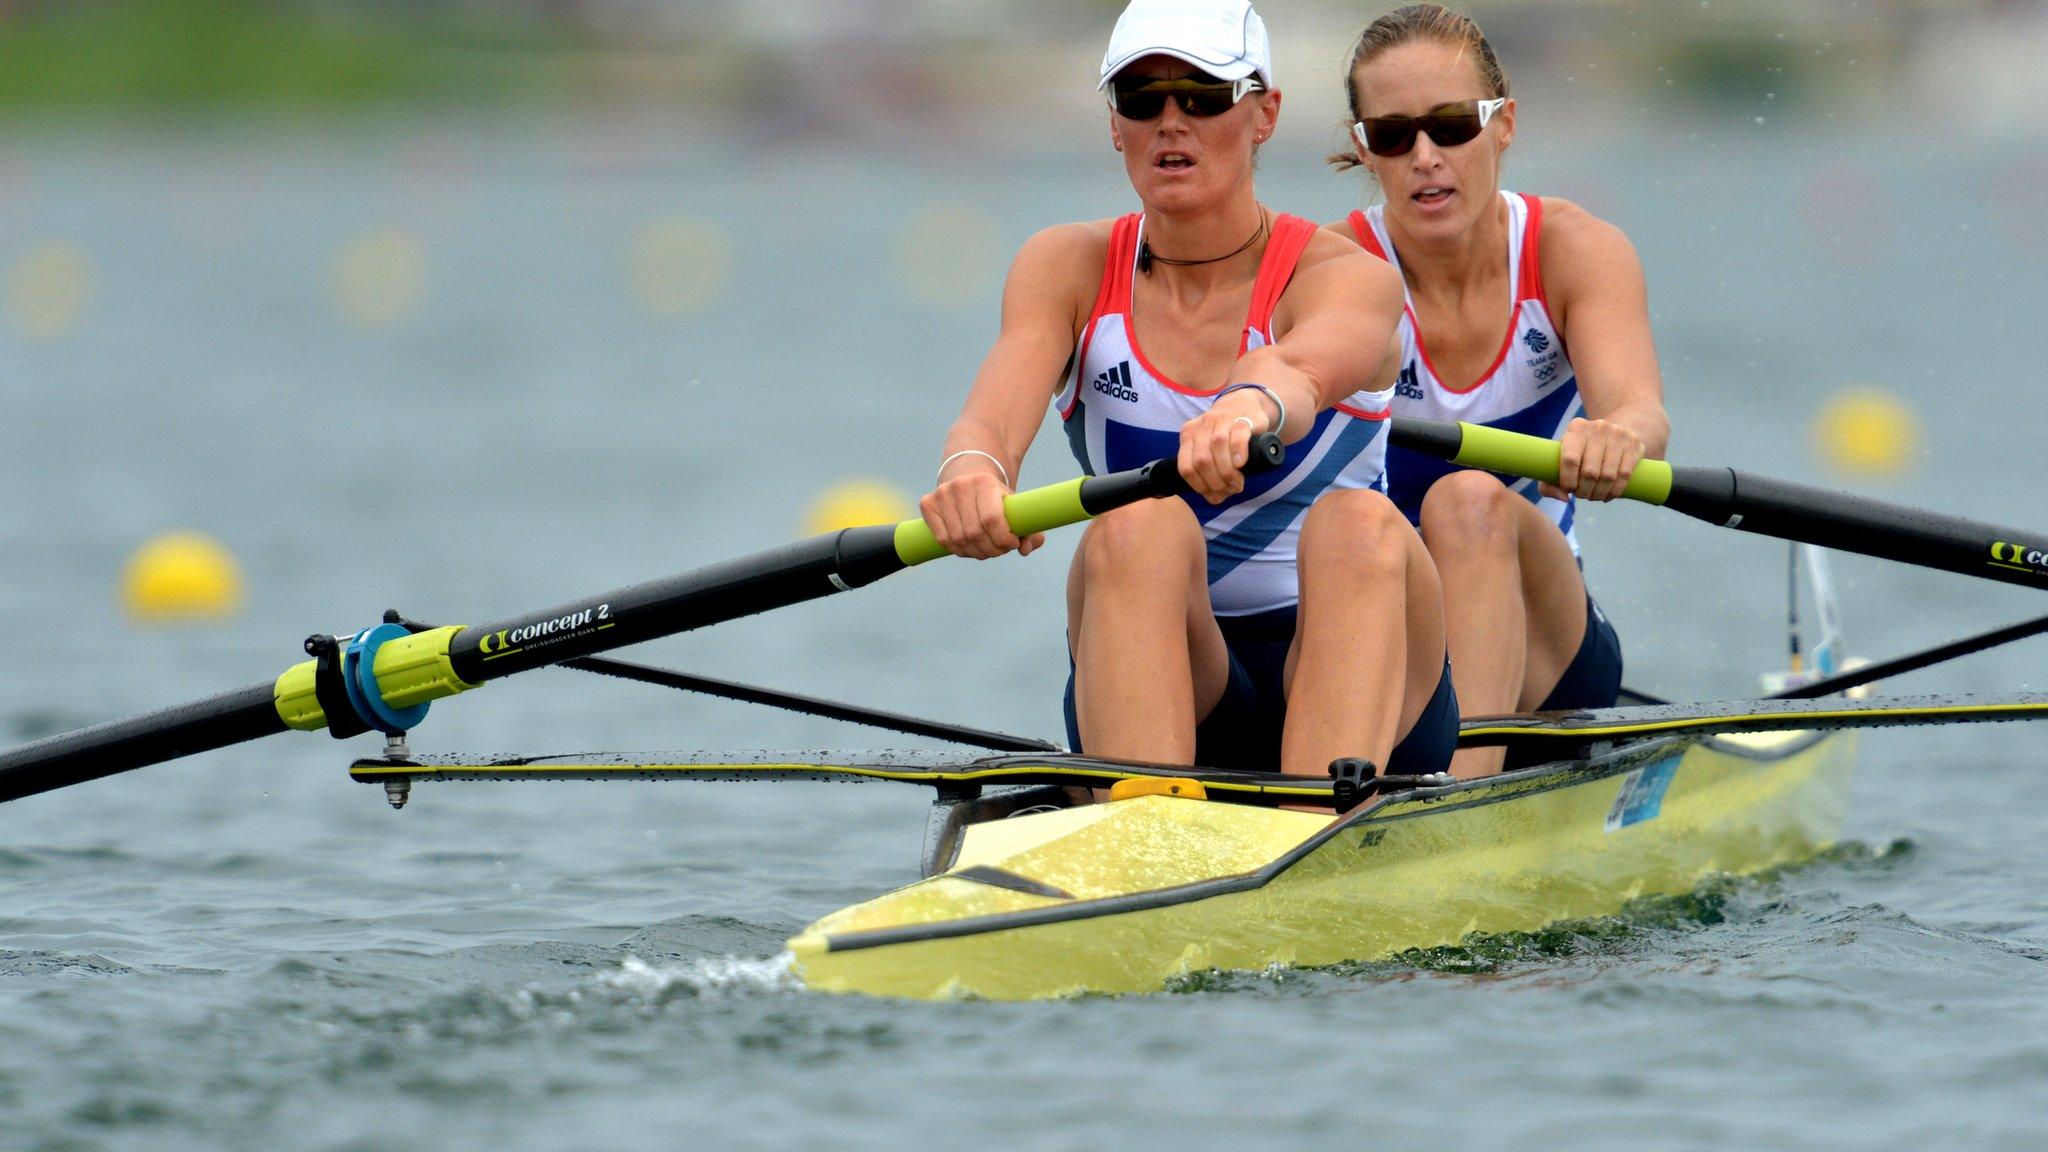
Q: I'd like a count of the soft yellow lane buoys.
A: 7